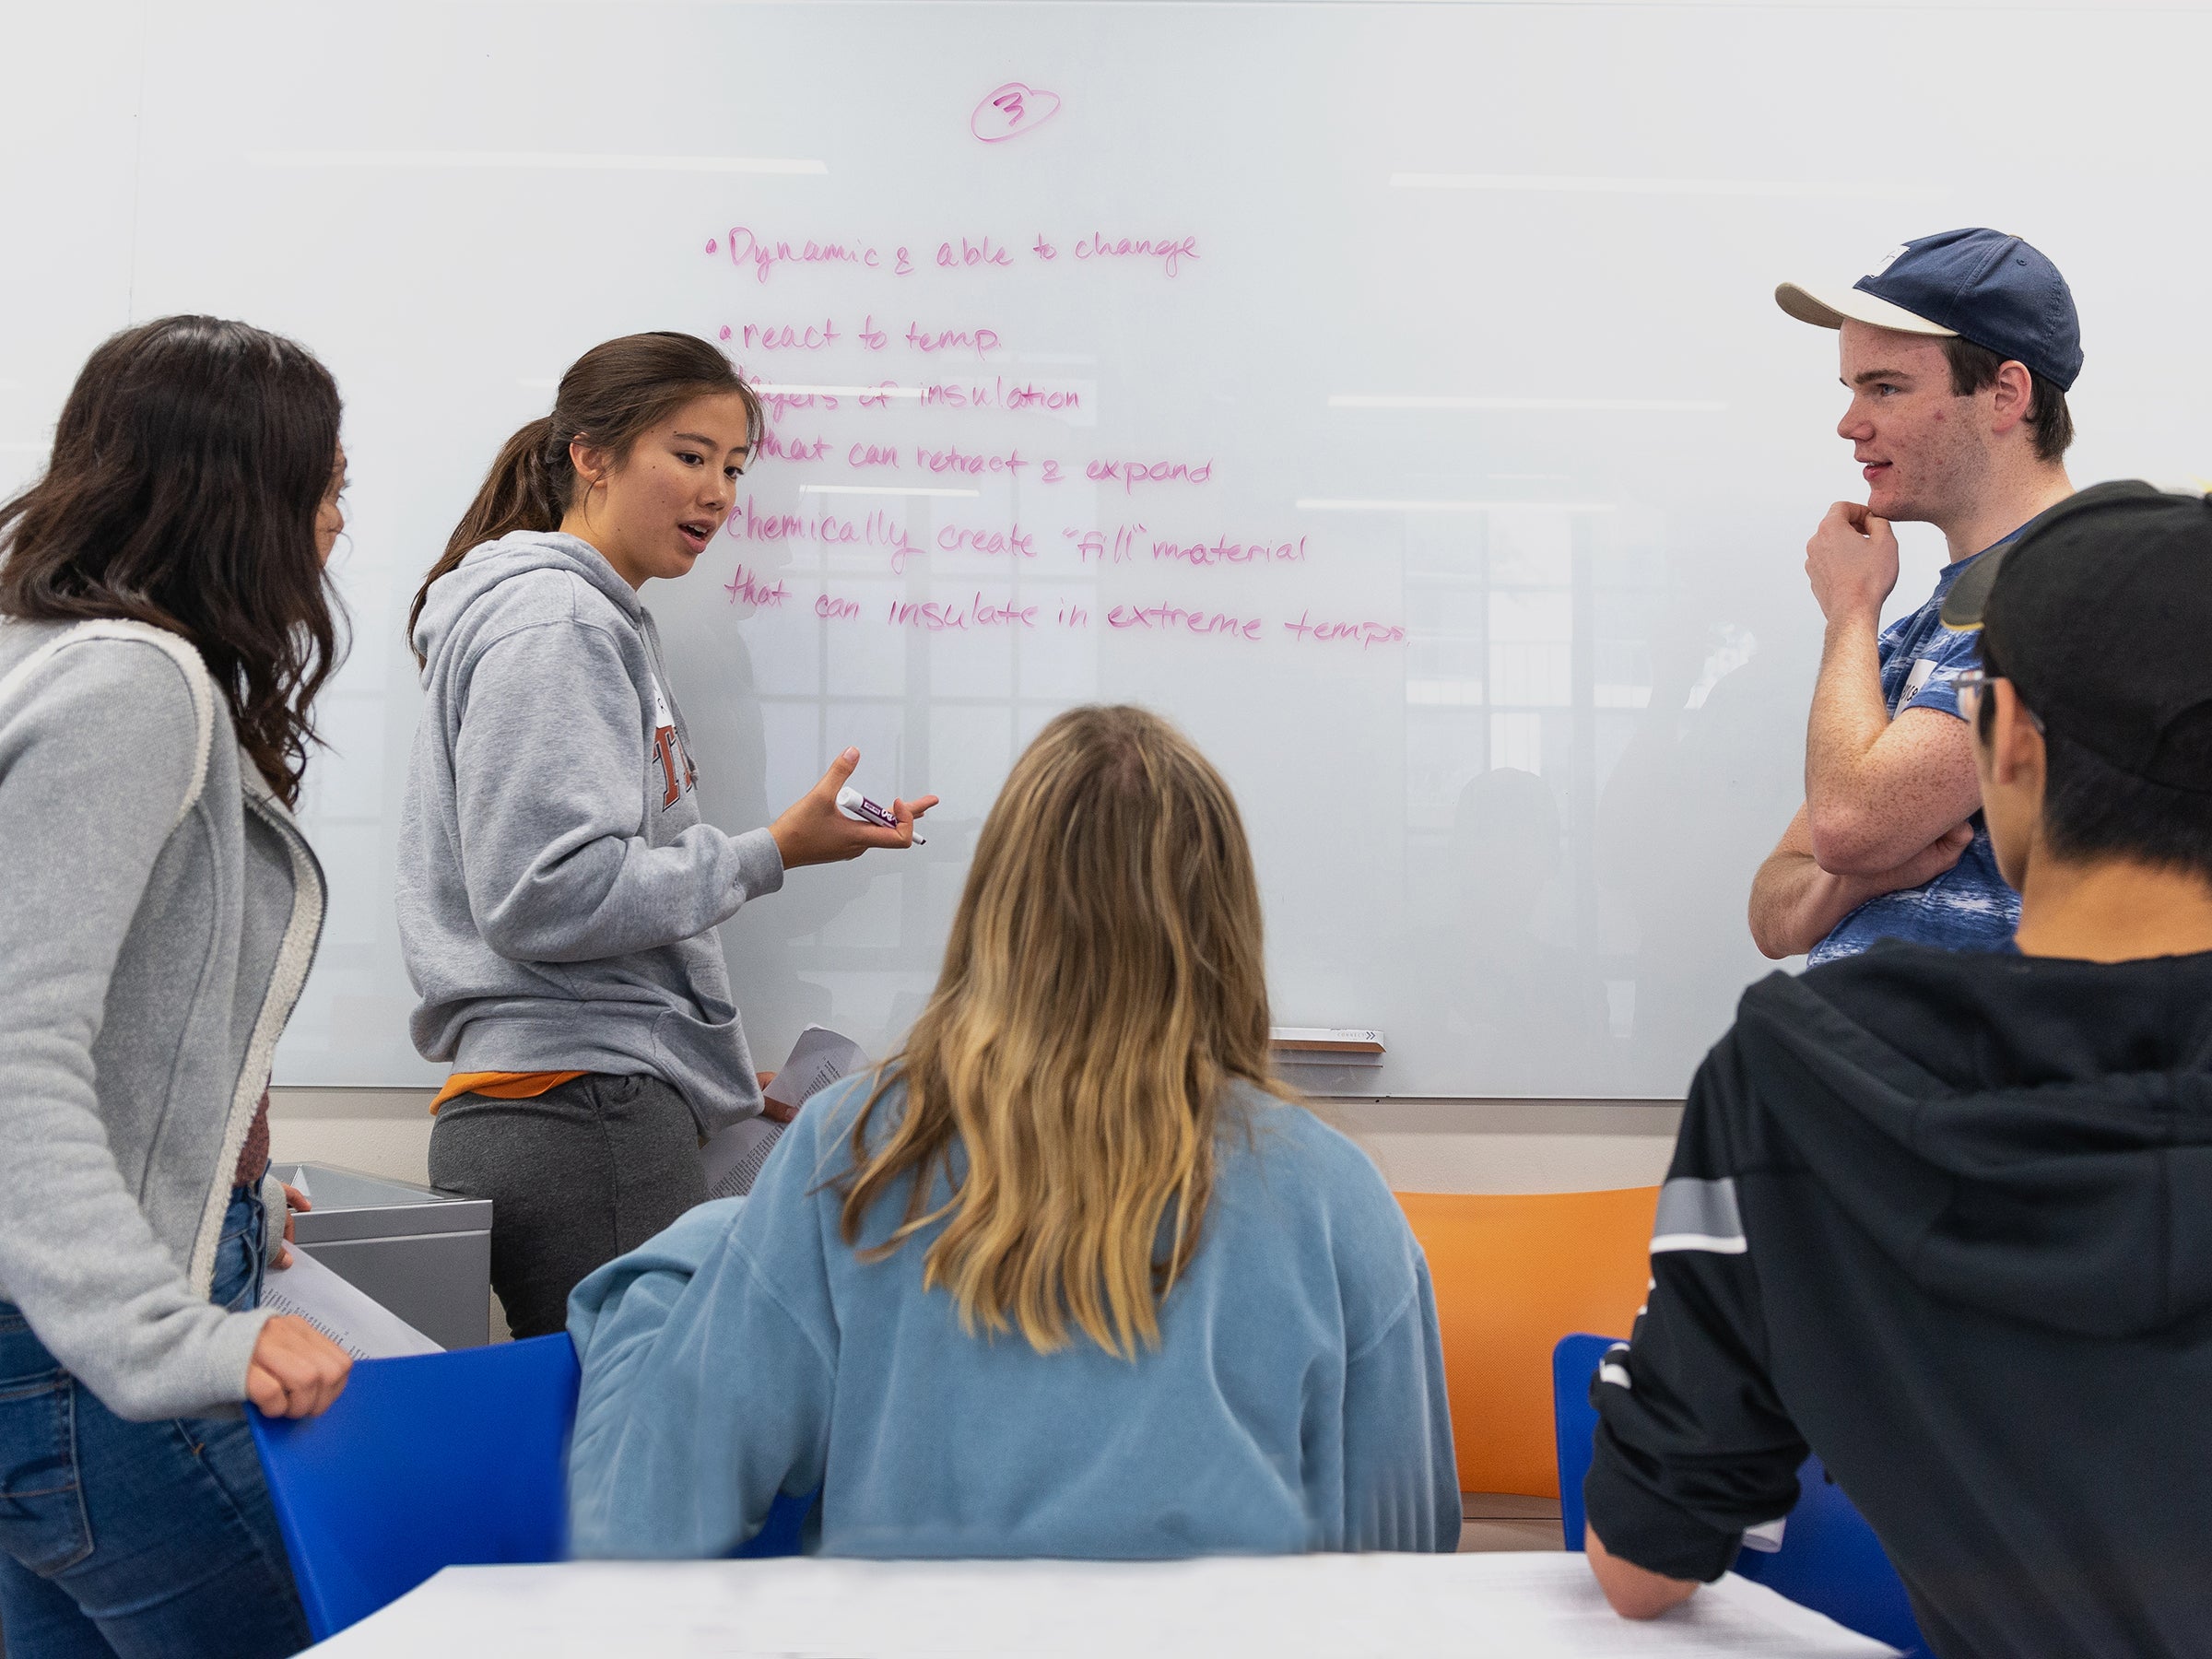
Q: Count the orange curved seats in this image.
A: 1